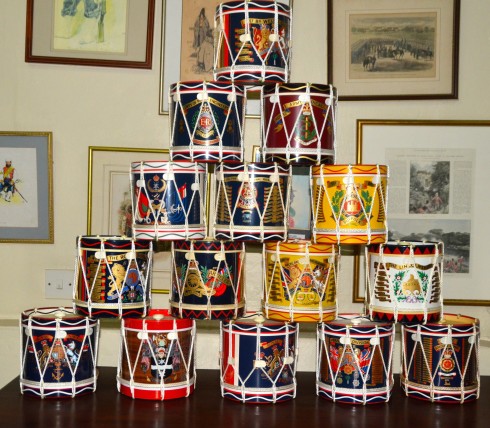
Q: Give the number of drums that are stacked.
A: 15